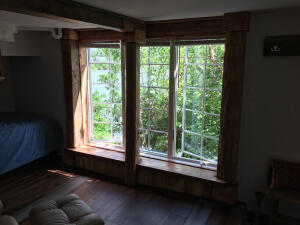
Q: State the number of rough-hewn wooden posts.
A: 3